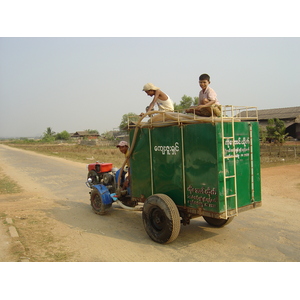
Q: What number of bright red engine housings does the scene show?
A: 1